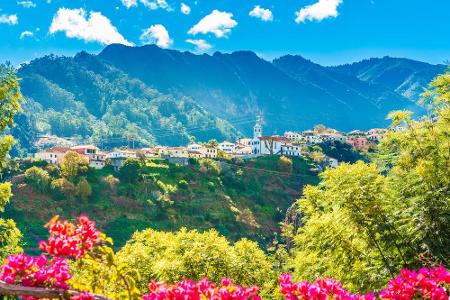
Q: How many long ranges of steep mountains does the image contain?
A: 1